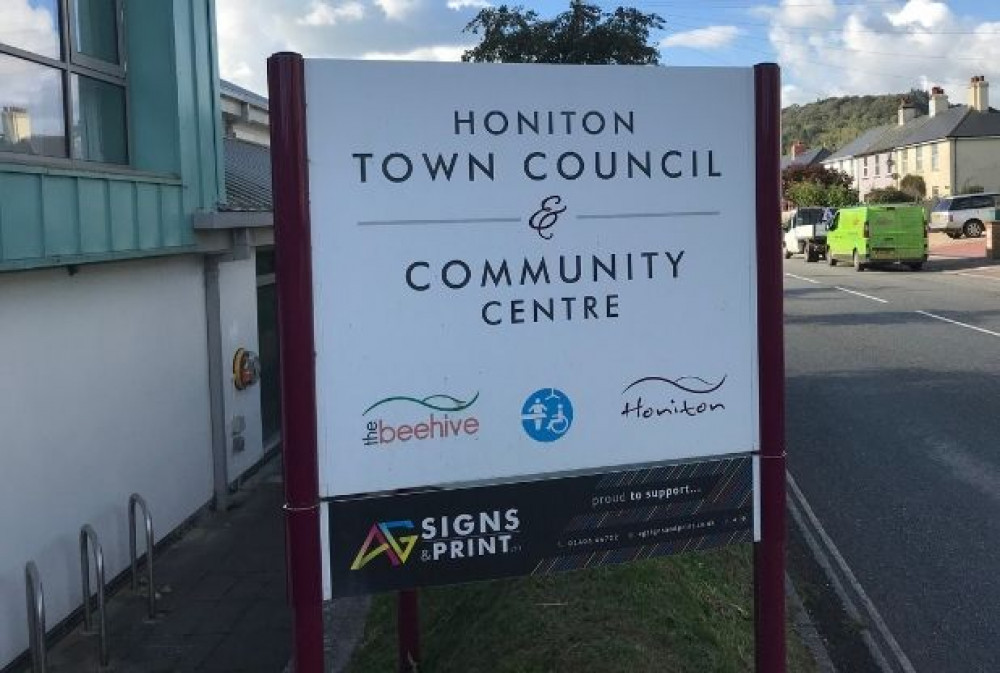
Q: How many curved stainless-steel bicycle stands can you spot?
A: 3